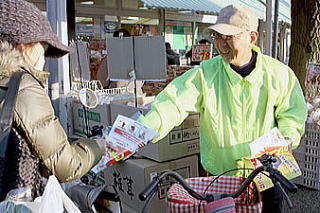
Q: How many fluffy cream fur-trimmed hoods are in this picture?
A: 1